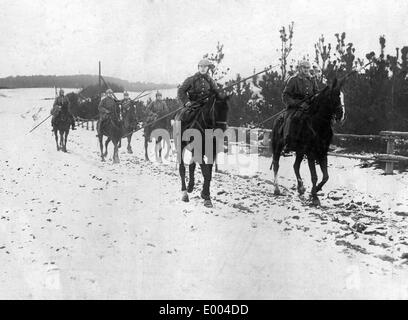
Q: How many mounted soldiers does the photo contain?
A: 6